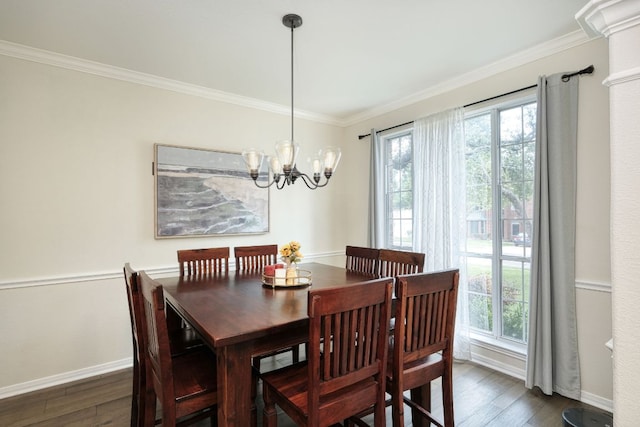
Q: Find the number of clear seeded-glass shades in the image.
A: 5